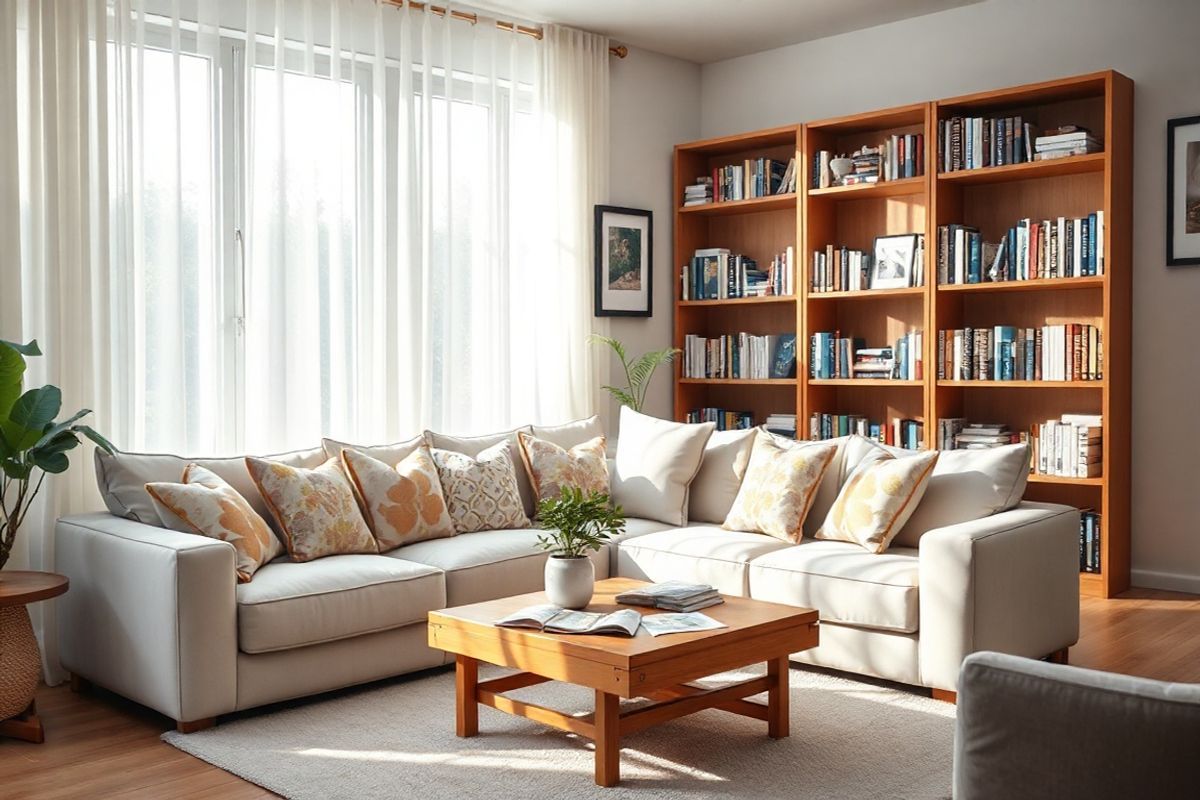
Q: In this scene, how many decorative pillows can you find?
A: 7